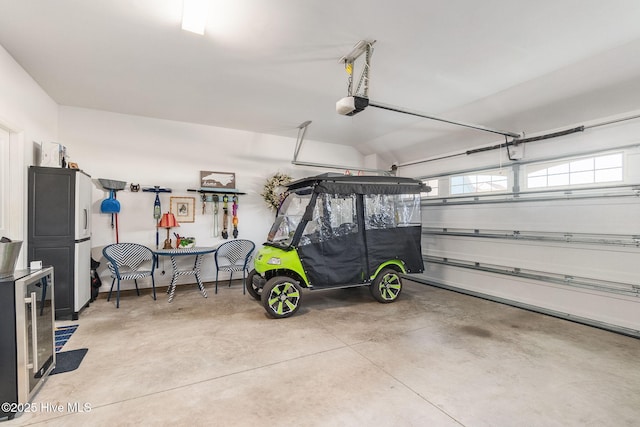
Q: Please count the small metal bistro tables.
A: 1